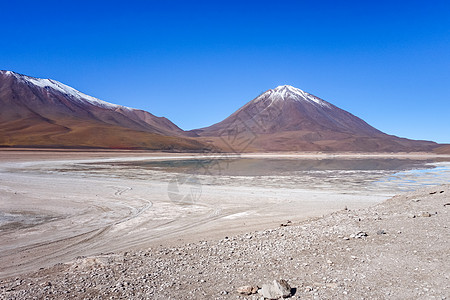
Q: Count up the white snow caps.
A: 2